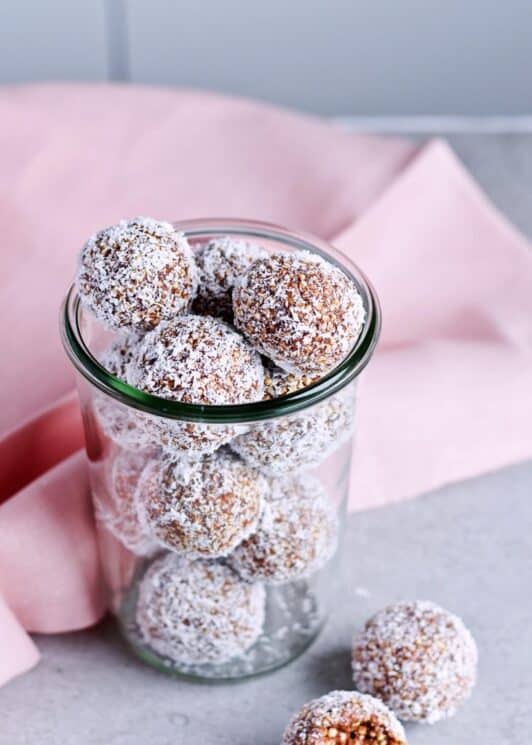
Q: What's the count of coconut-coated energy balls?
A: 12